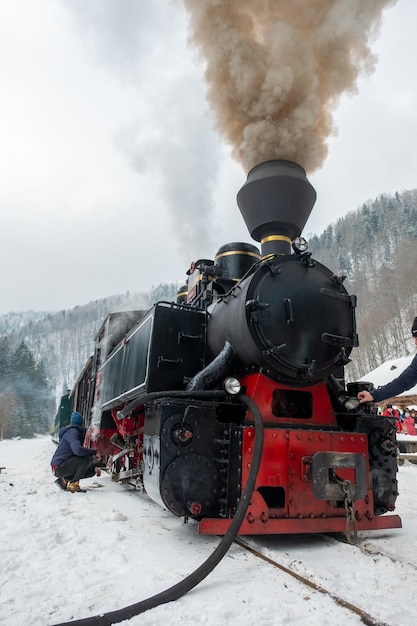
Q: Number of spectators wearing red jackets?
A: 2